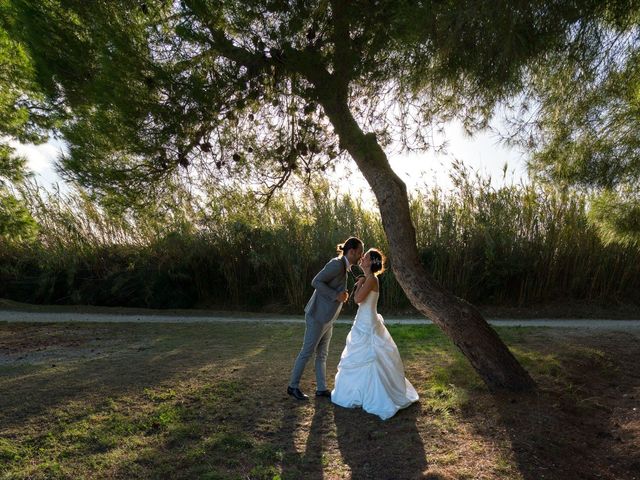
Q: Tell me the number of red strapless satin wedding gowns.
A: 0